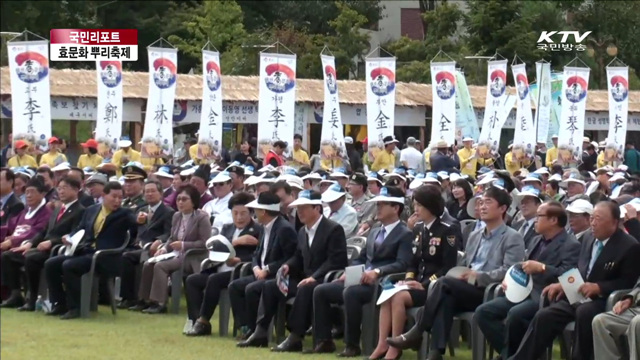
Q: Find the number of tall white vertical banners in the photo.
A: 12